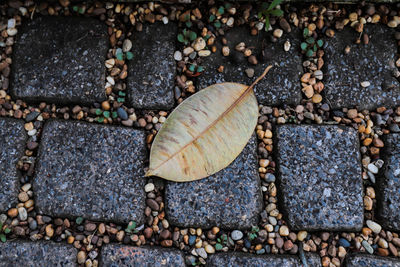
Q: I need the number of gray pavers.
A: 13